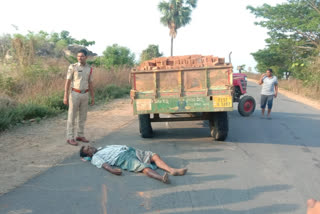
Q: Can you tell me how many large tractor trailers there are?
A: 1